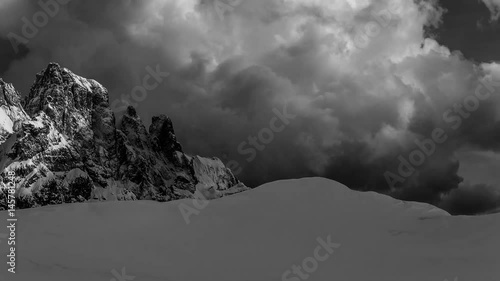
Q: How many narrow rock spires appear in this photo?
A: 2